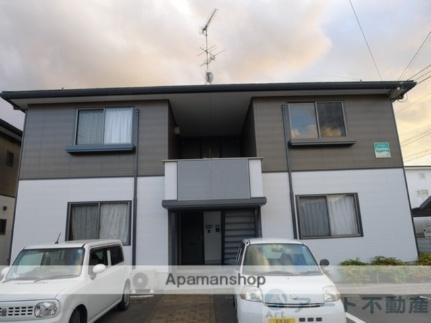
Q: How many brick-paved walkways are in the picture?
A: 1